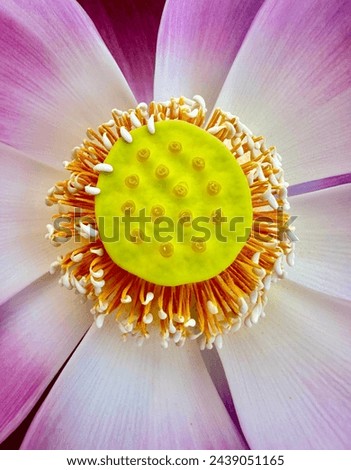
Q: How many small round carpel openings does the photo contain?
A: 14